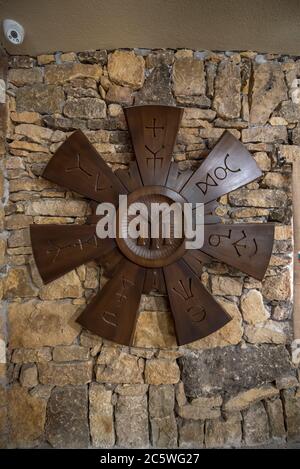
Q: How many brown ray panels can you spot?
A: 7